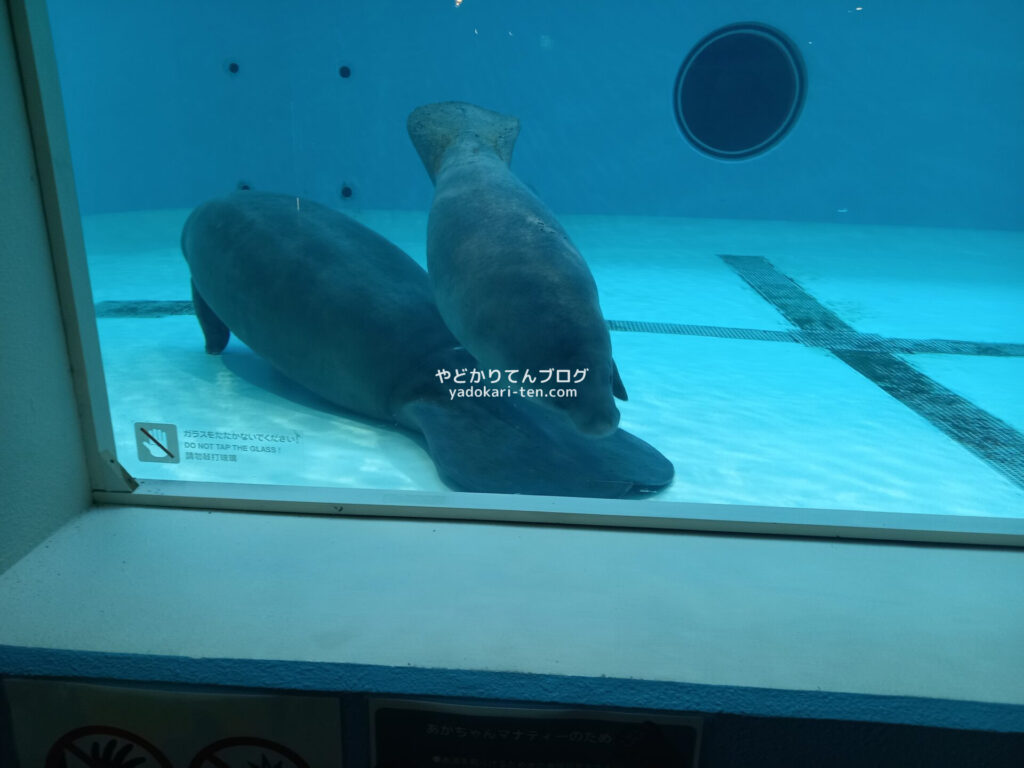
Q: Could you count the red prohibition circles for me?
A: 2